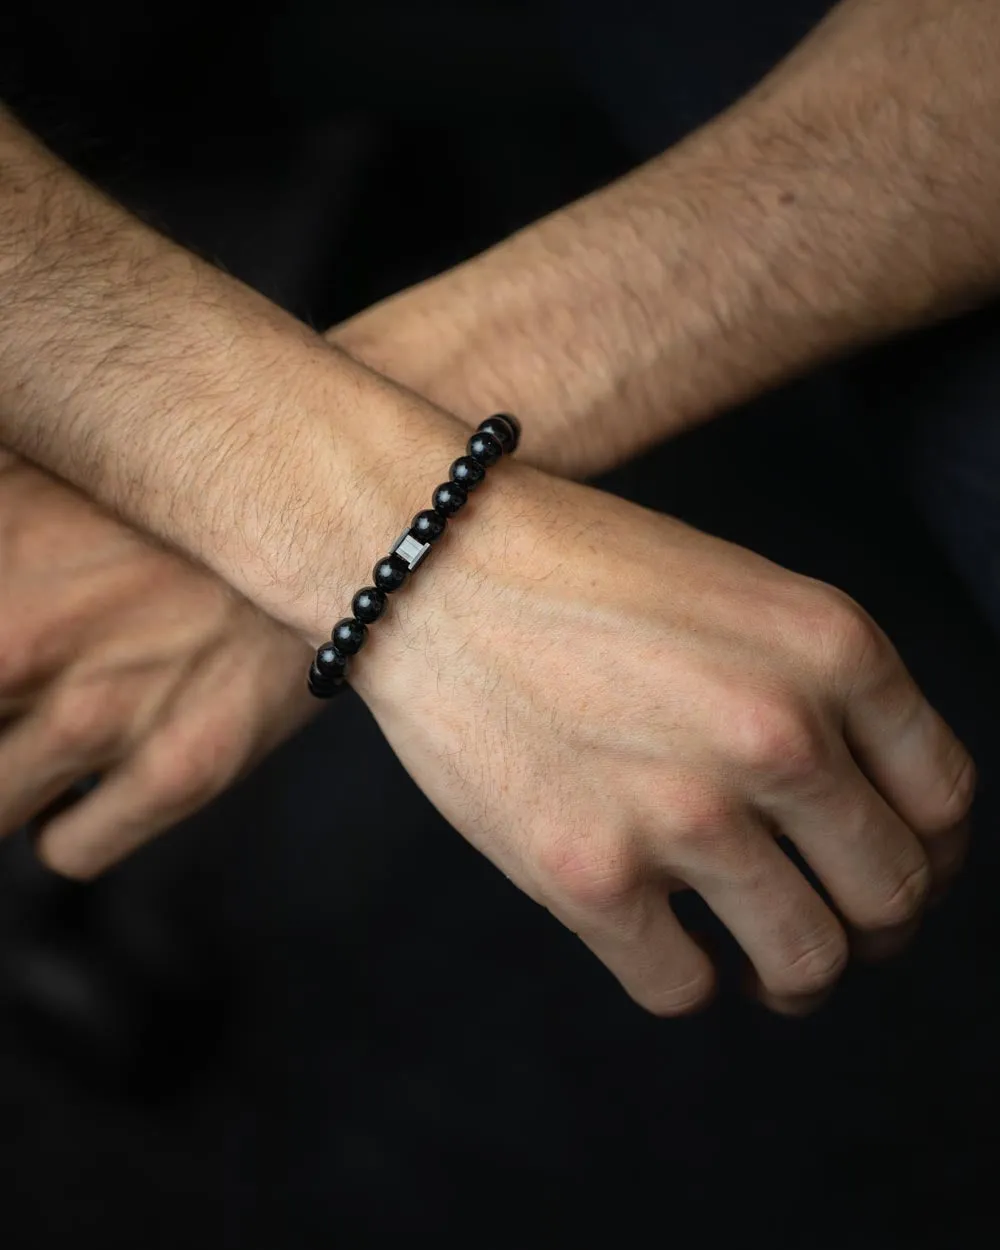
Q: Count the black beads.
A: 12